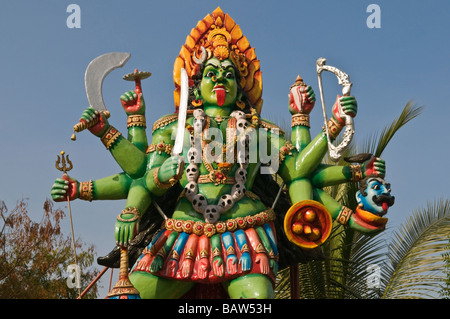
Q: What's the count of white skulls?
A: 15